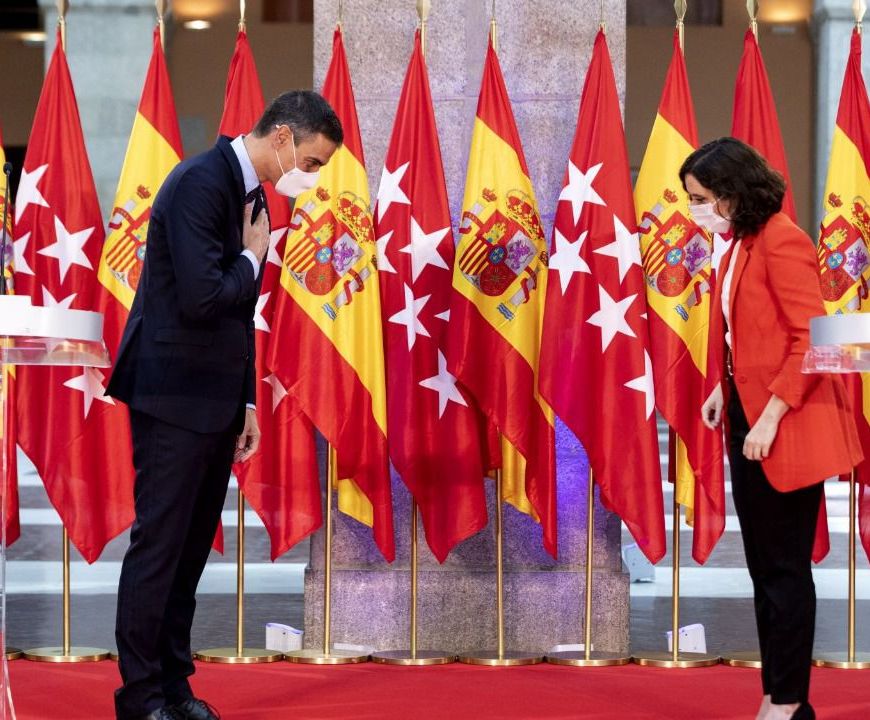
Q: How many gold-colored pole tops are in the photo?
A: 10